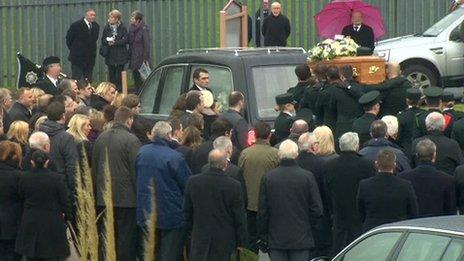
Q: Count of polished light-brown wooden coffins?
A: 1